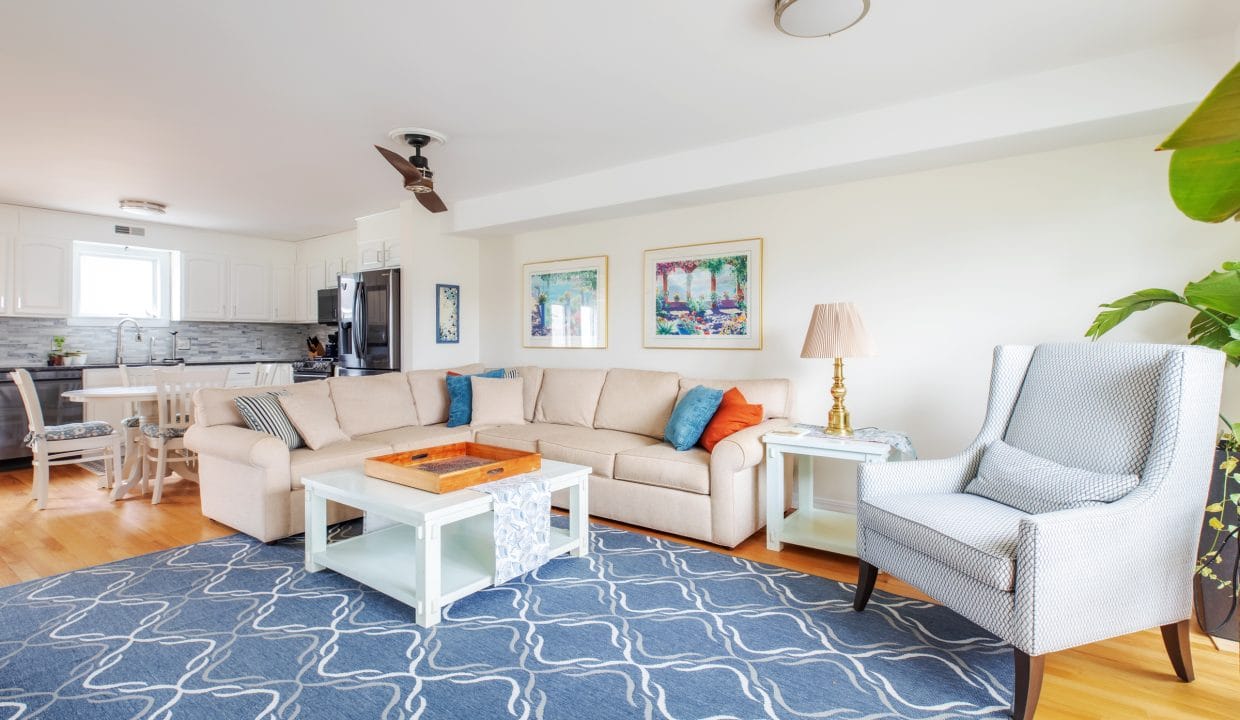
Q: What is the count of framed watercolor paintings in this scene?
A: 2